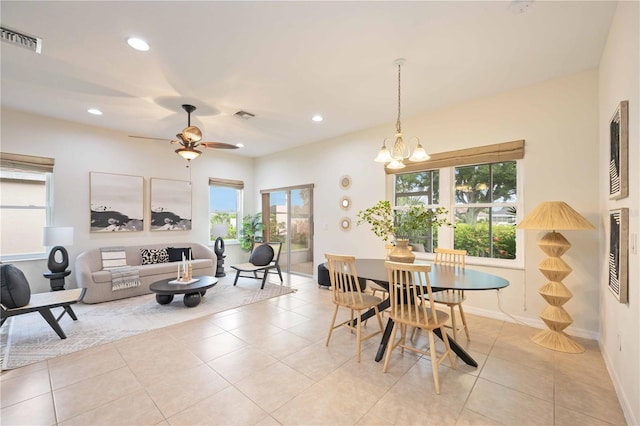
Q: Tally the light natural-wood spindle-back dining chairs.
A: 4